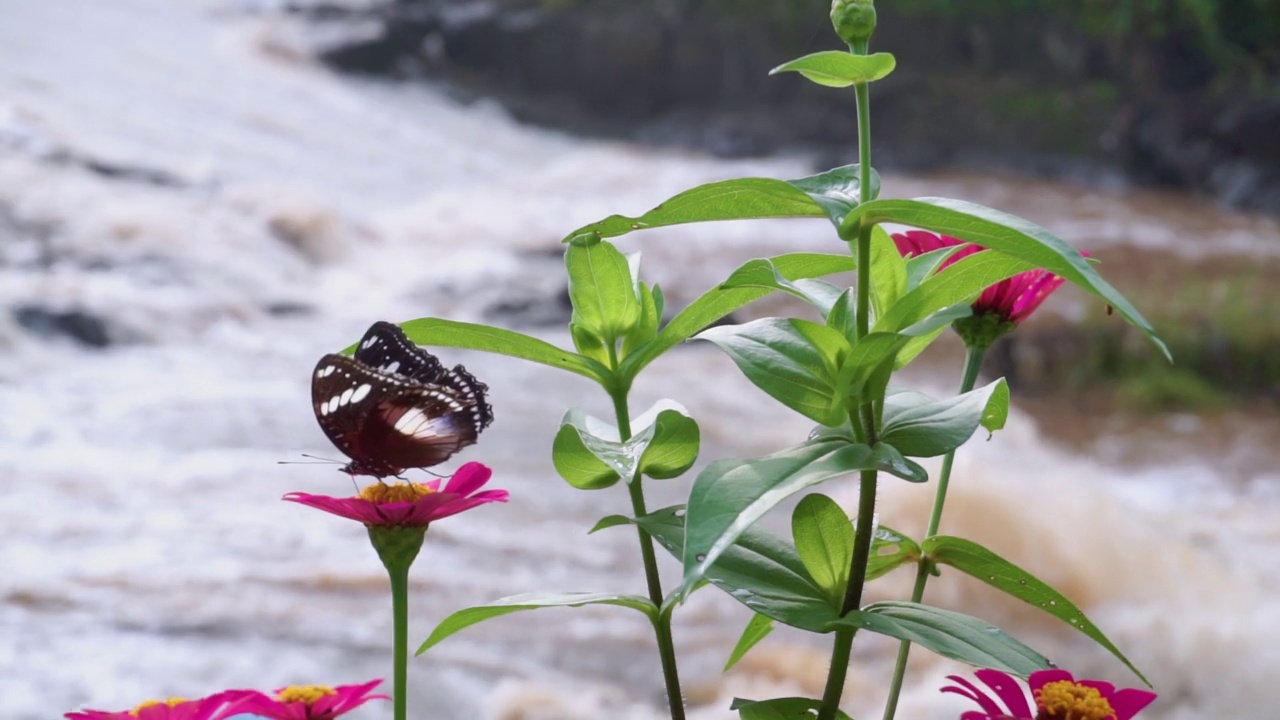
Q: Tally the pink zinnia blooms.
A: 5